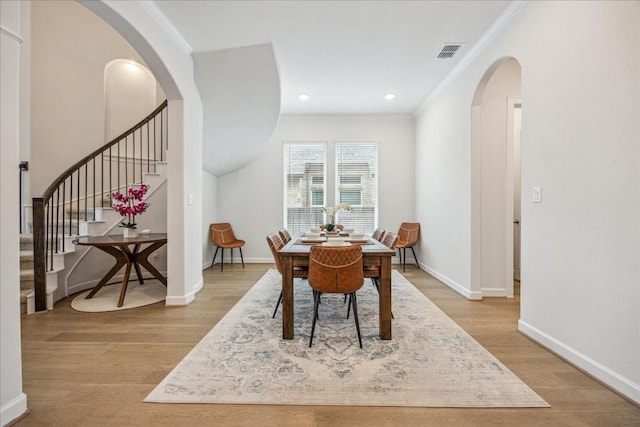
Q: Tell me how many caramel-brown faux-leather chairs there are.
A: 8